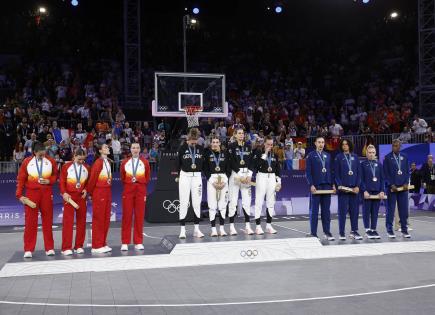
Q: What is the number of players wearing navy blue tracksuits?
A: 4